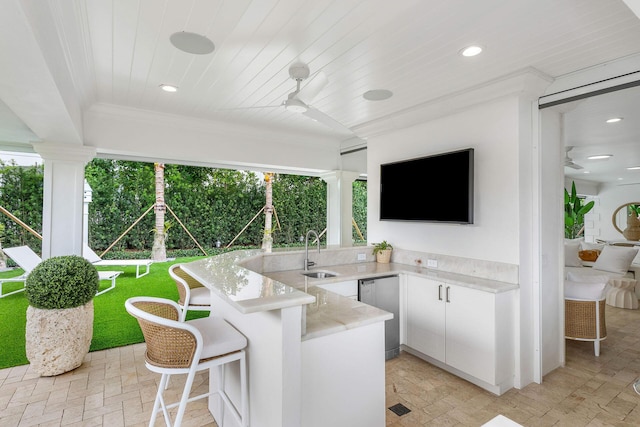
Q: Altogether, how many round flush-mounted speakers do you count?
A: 2